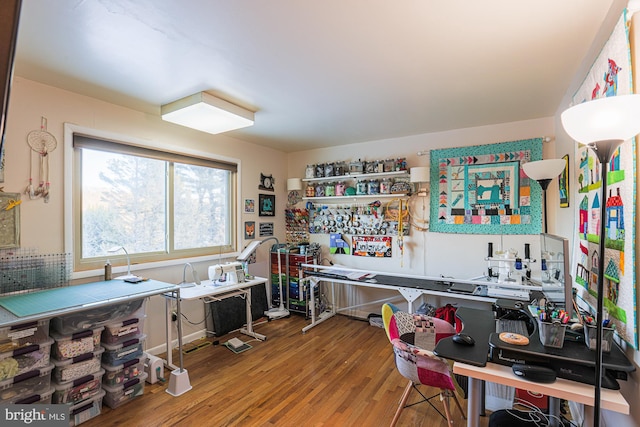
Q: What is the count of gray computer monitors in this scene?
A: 1